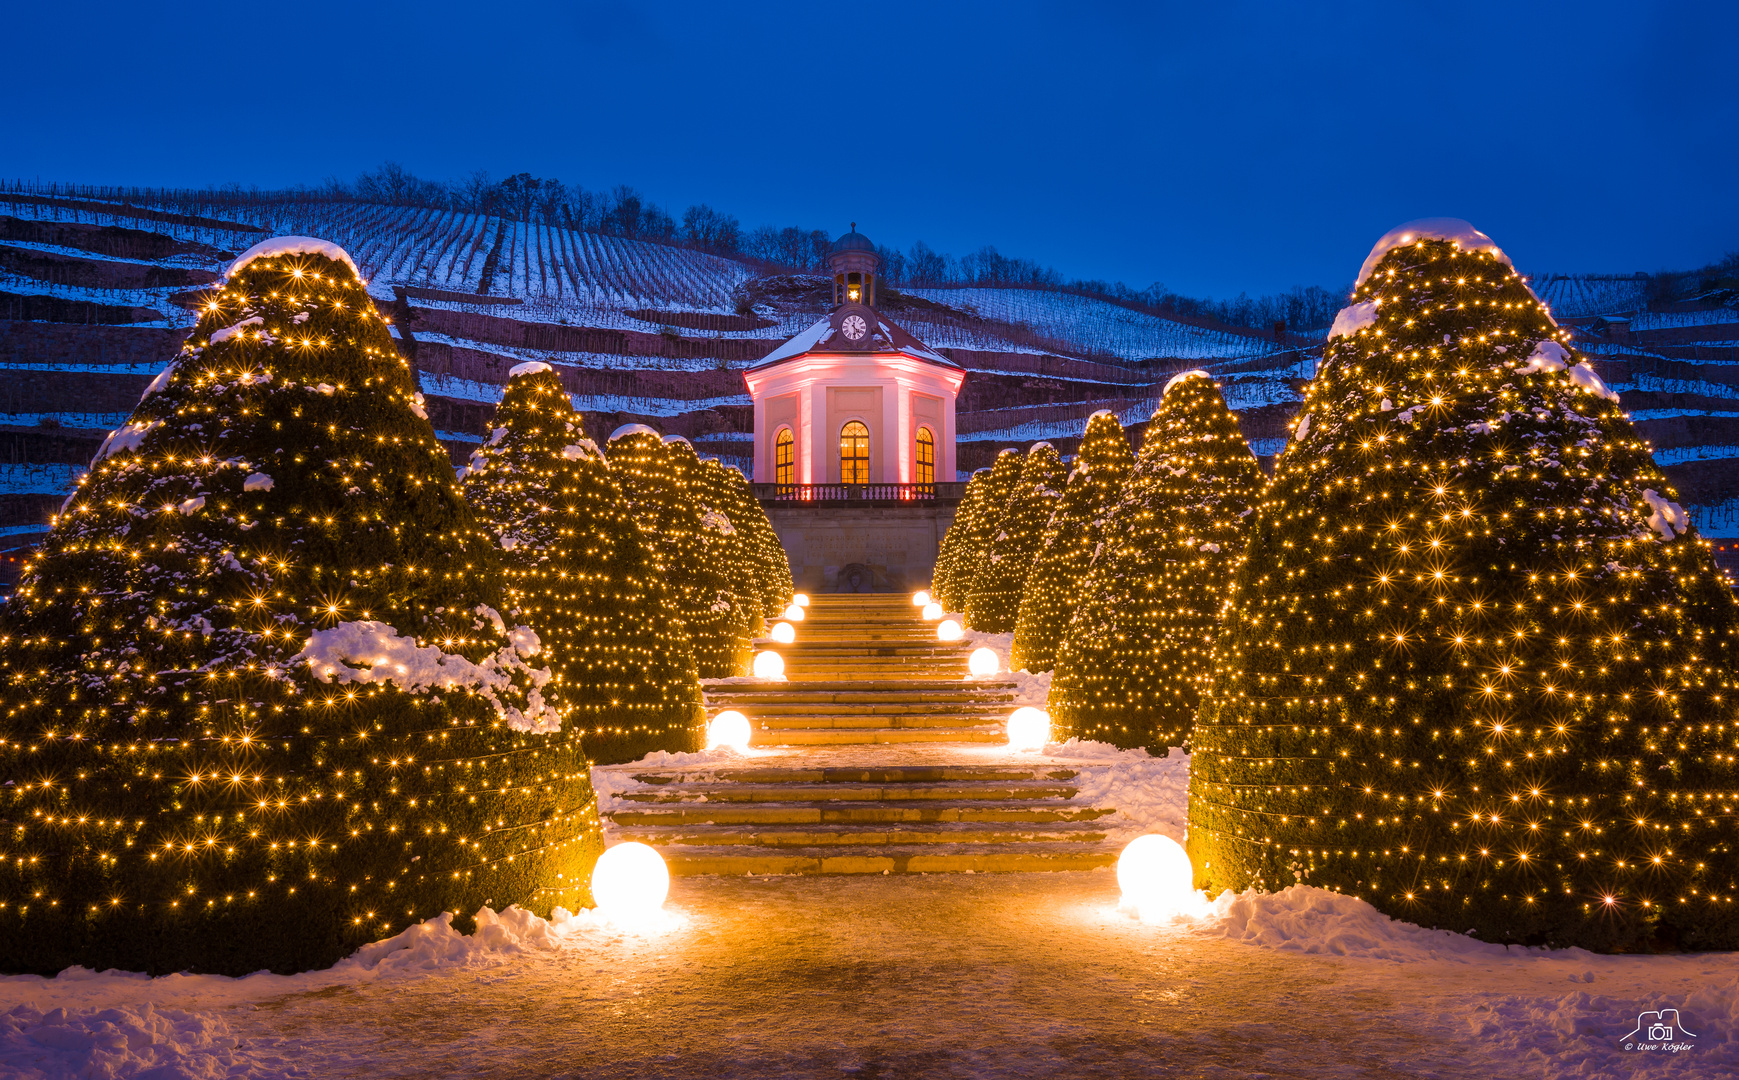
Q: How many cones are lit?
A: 12